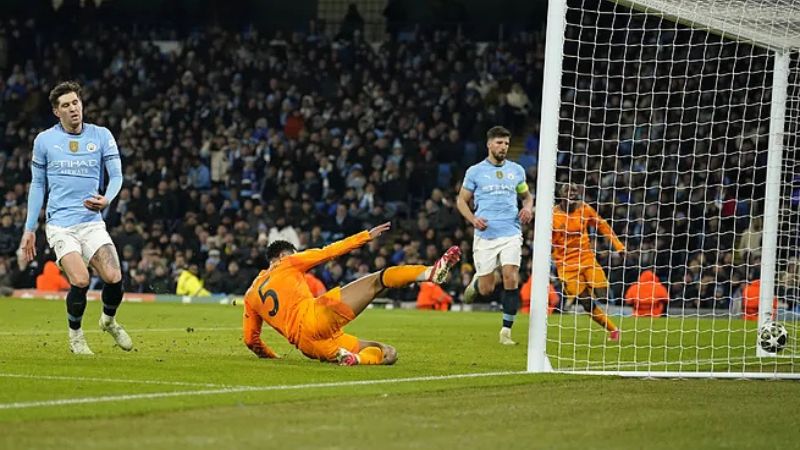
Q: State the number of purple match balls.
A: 0